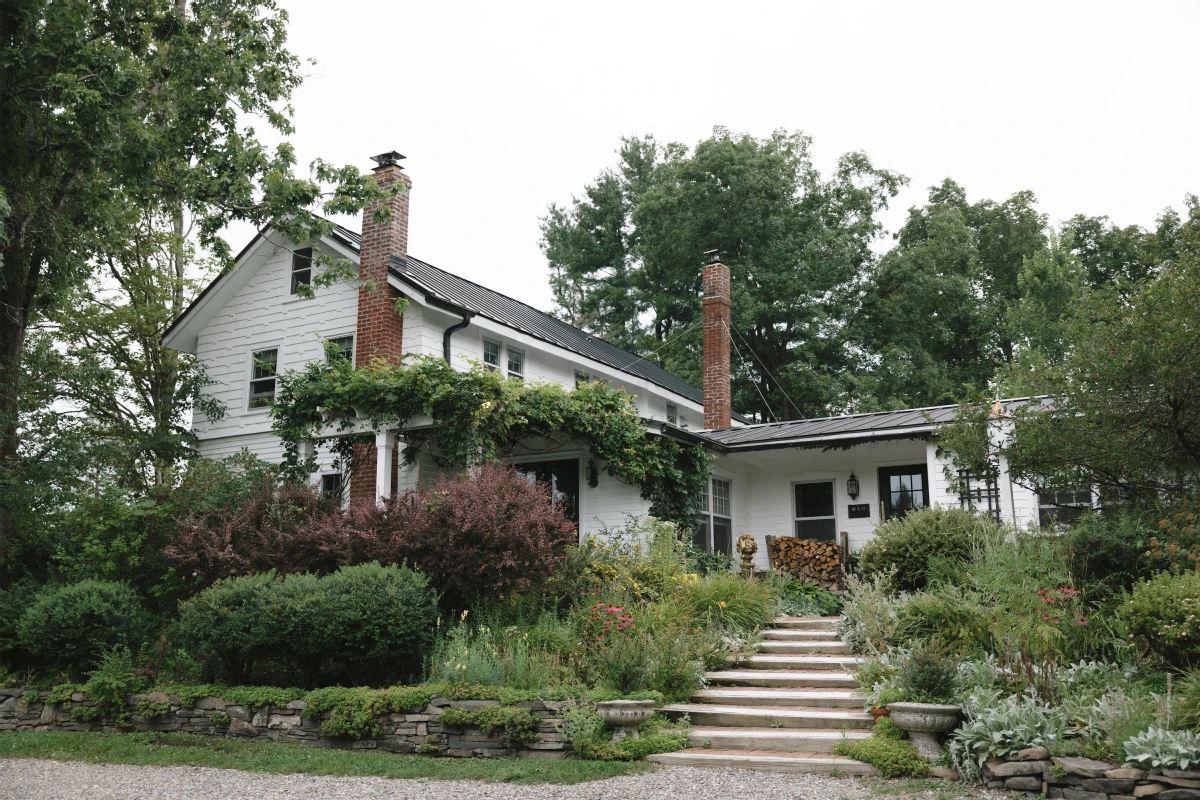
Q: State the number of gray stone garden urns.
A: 2